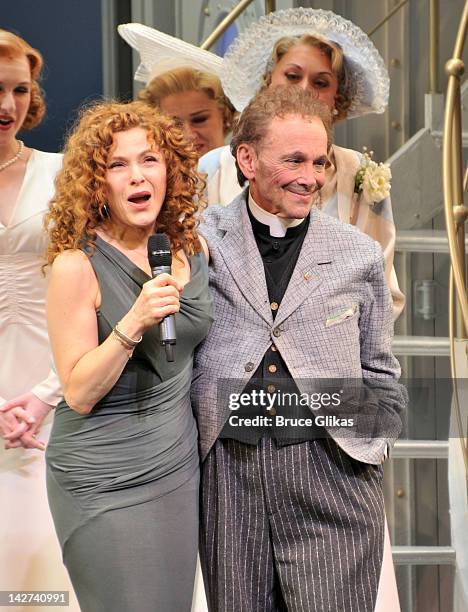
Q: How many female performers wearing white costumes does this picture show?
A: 3